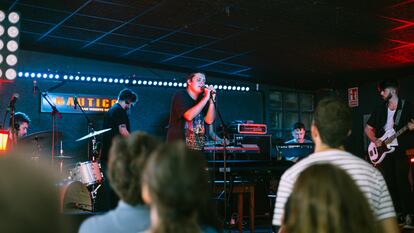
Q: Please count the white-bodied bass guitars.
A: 1